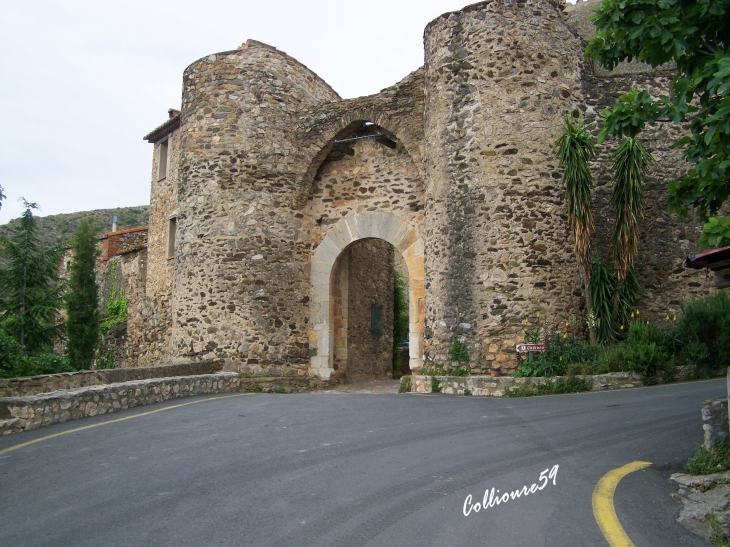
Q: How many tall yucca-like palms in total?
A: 2